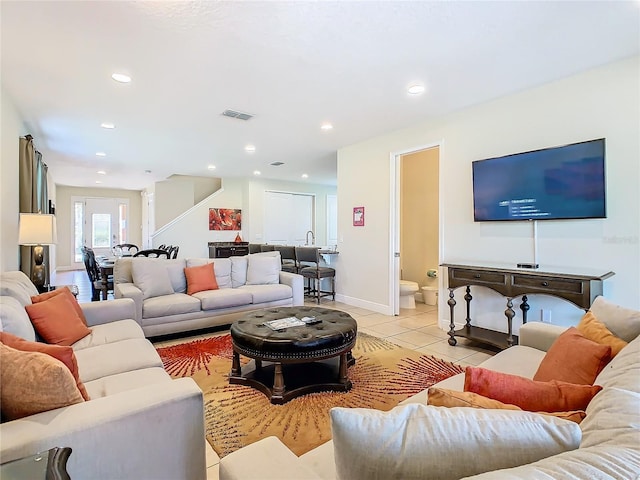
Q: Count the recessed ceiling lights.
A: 11